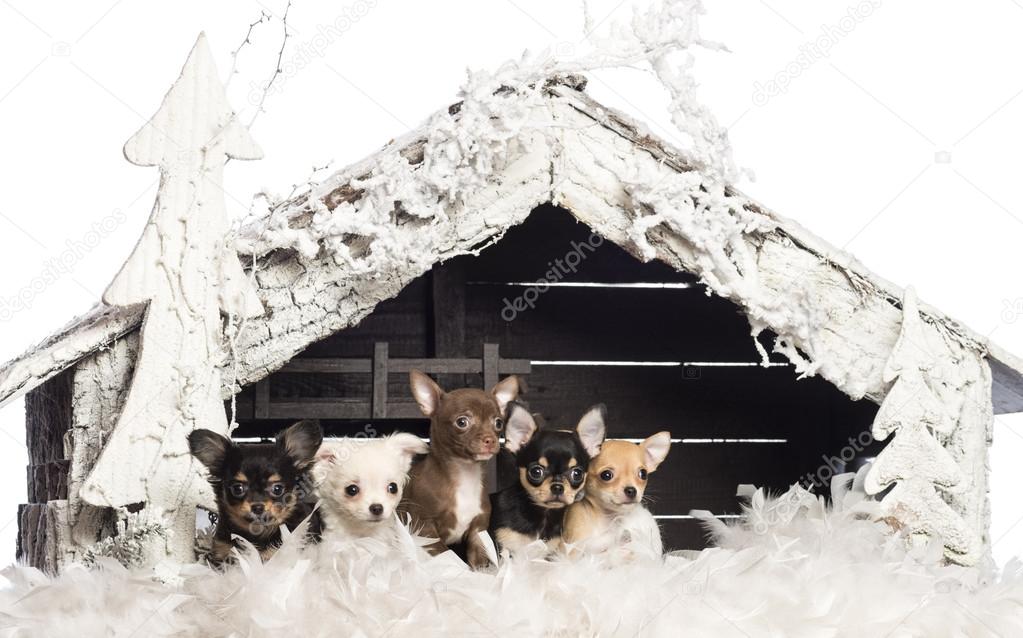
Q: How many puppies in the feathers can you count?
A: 5